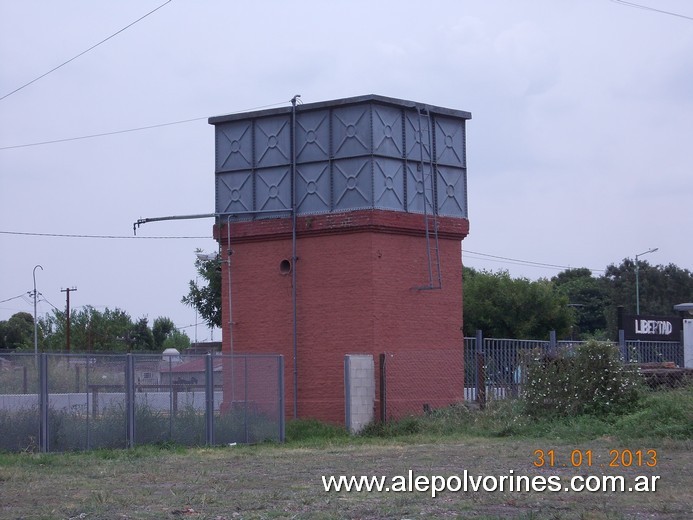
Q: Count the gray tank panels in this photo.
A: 14